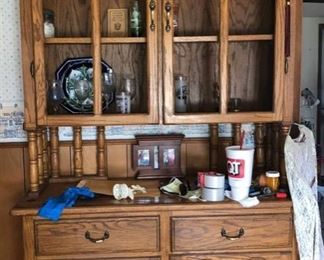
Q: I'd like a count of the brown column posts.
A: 12